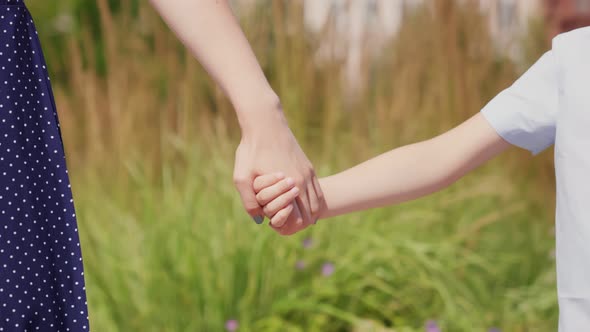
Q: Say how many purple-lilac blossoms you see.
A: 6